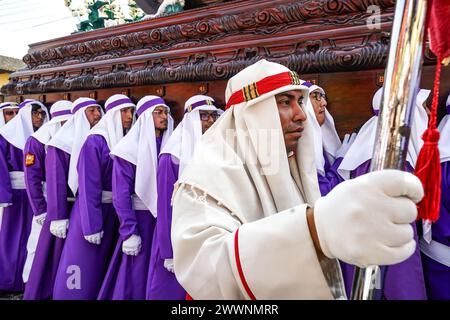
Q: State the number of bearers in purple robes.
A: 10